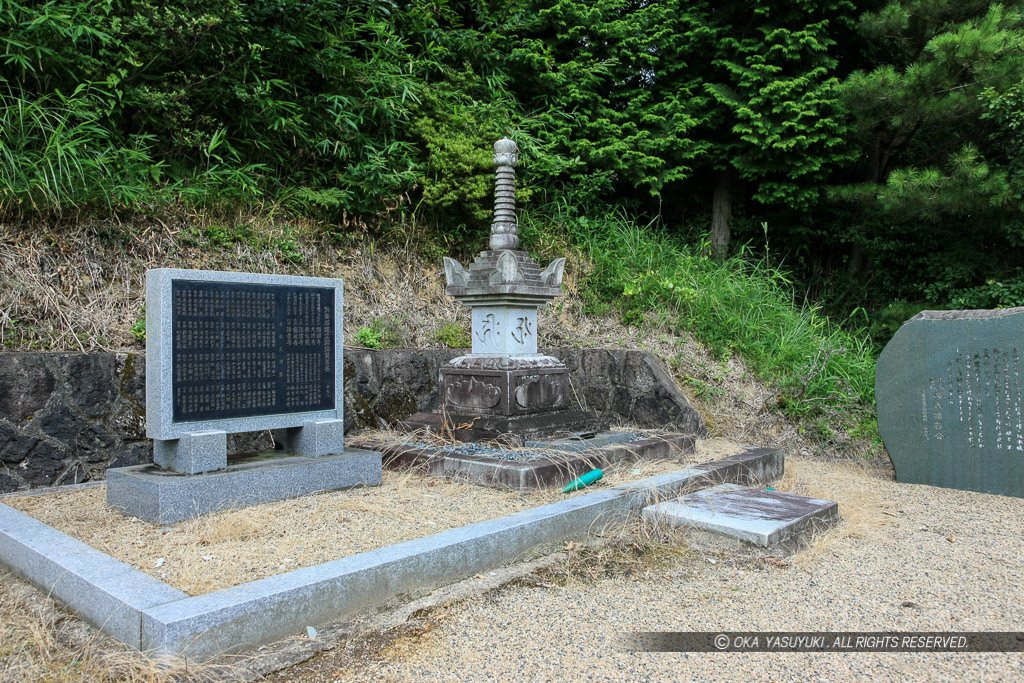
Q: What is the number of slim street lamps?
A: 0